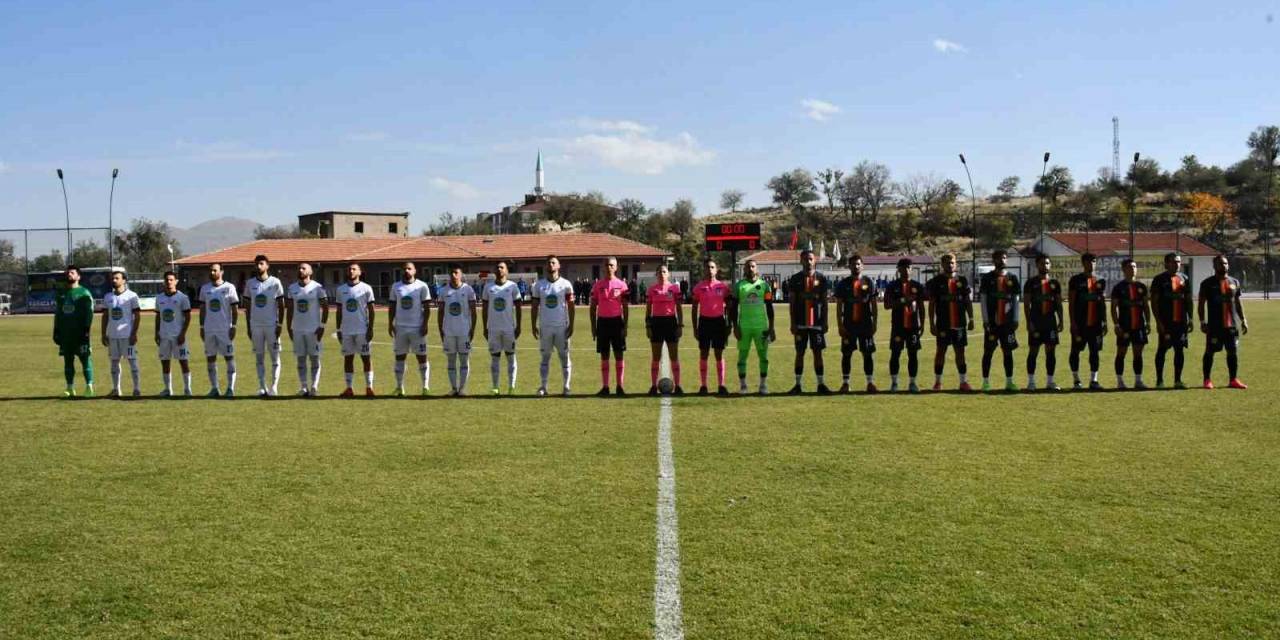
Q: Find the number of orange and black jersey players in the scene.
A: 10